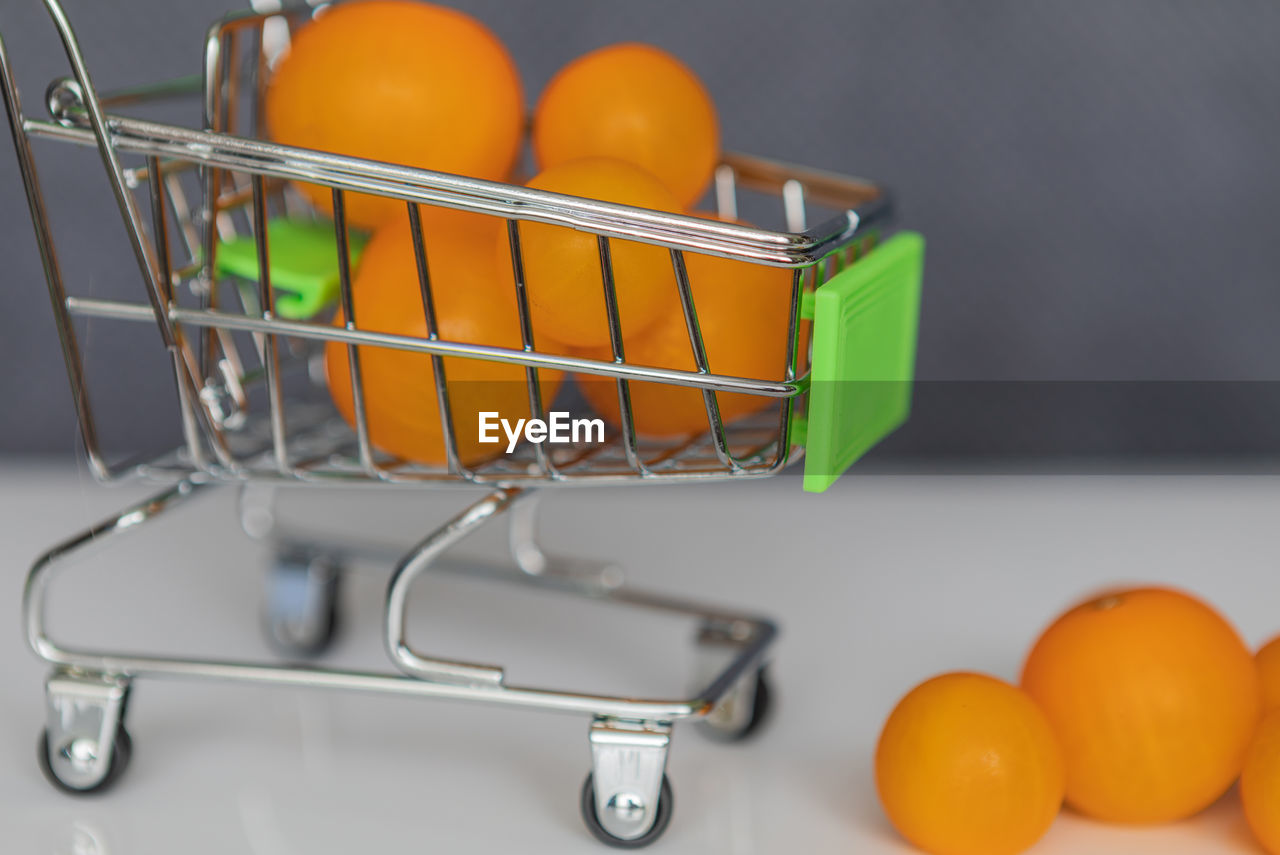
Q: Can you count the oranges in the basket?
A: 5